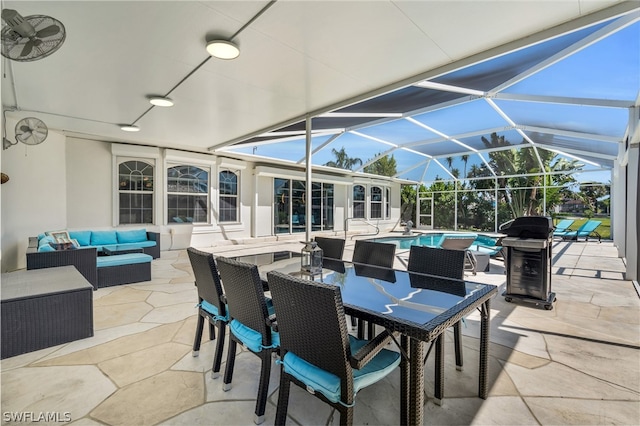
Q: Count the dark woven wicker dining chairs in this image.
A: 6